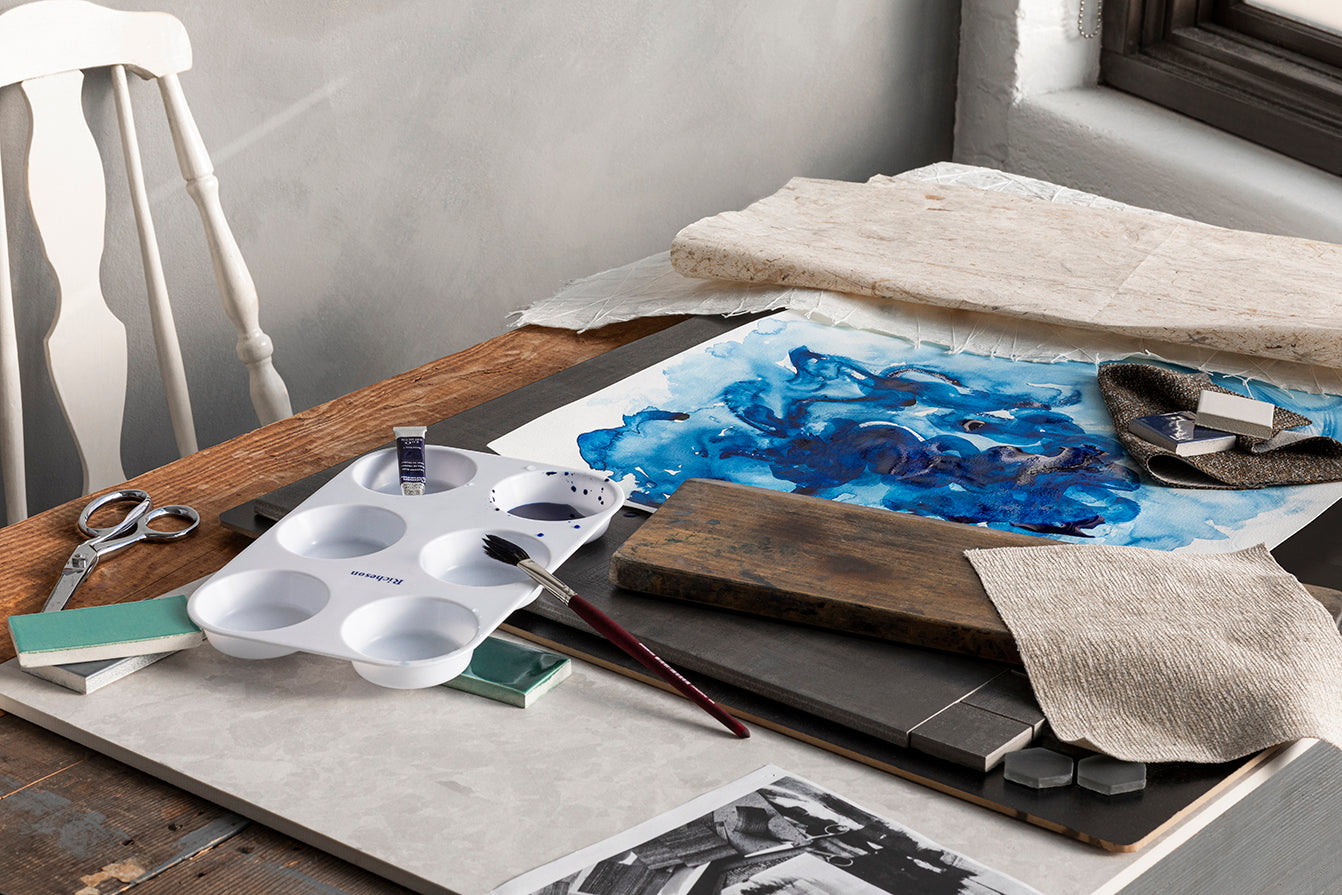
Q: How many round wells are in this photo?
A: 6